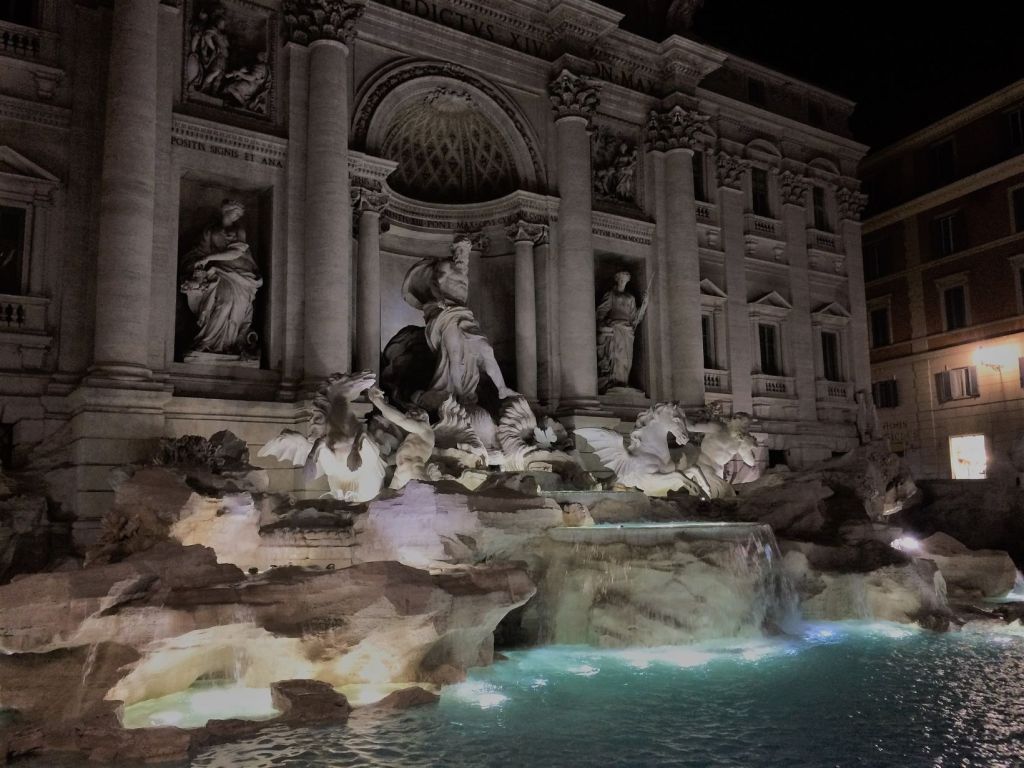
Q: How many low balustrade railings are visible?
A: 8